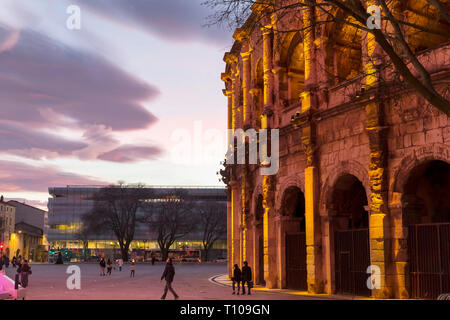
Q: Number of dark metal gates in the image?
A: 3